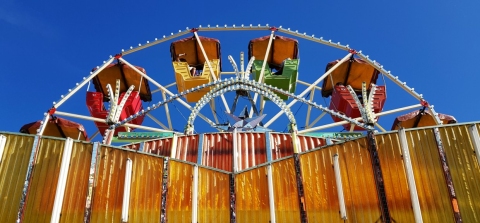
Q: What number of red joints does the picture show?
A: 6